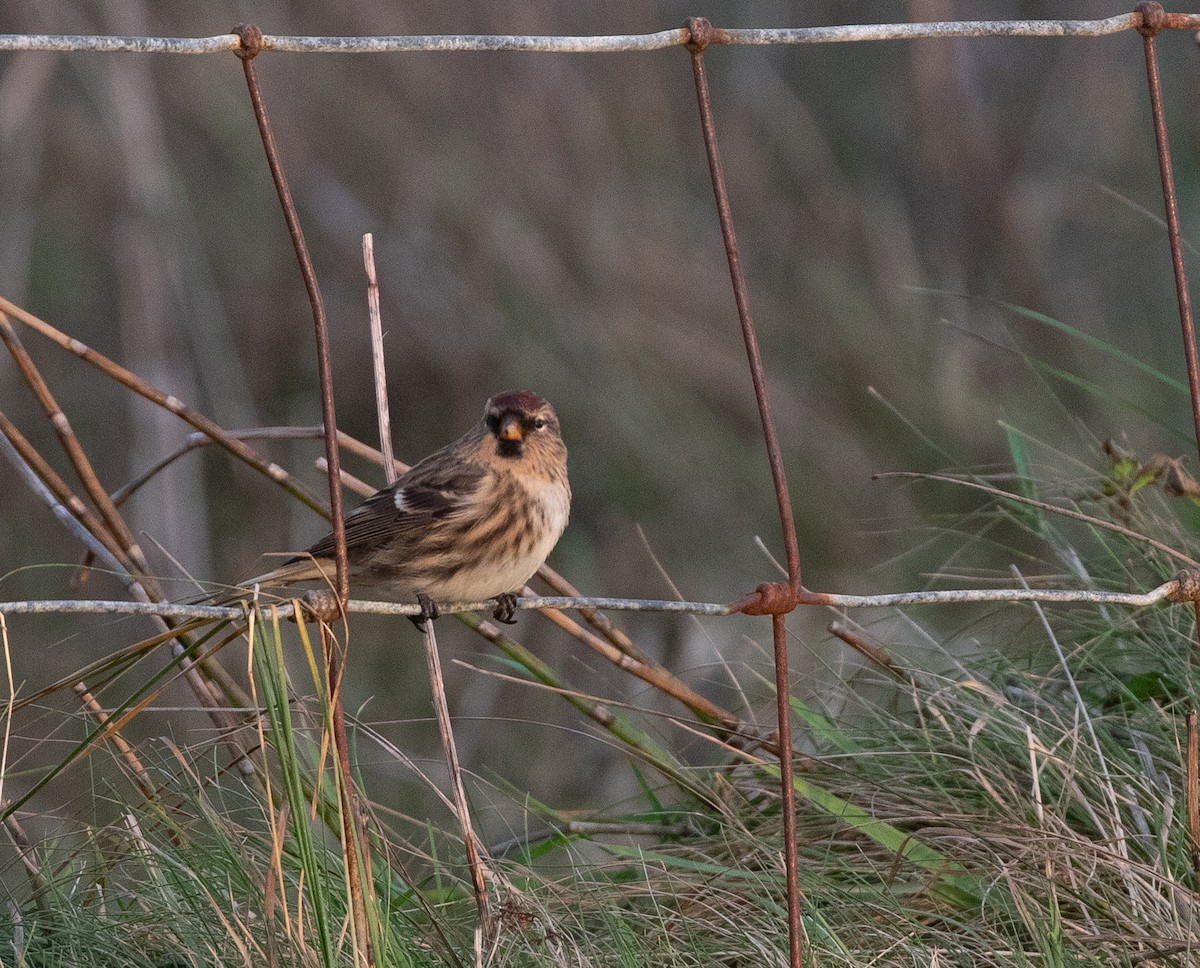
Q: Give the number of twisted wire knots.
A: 6